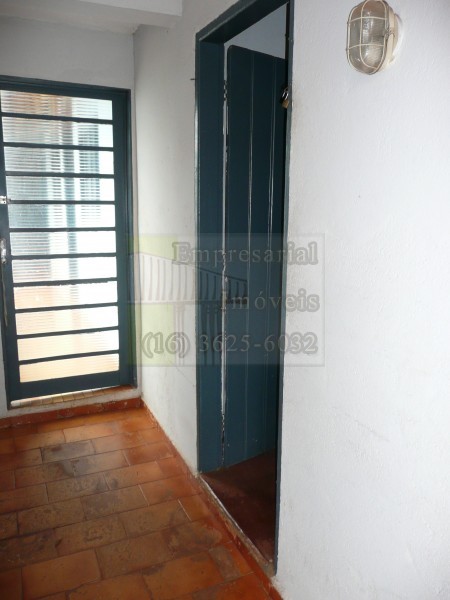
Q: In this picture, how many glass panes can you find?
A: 11